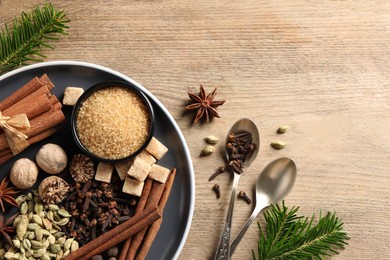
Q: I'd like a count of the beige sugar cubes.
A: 8